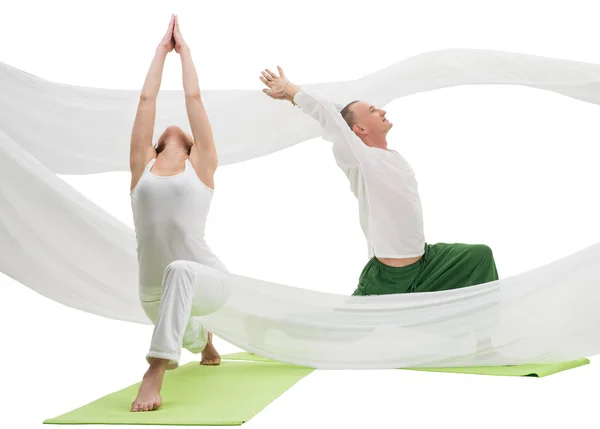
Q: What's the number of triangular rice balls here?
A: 0